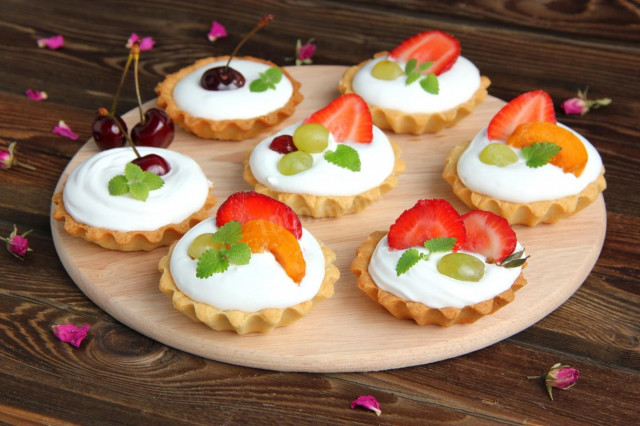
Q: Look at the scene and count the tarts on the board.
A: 7